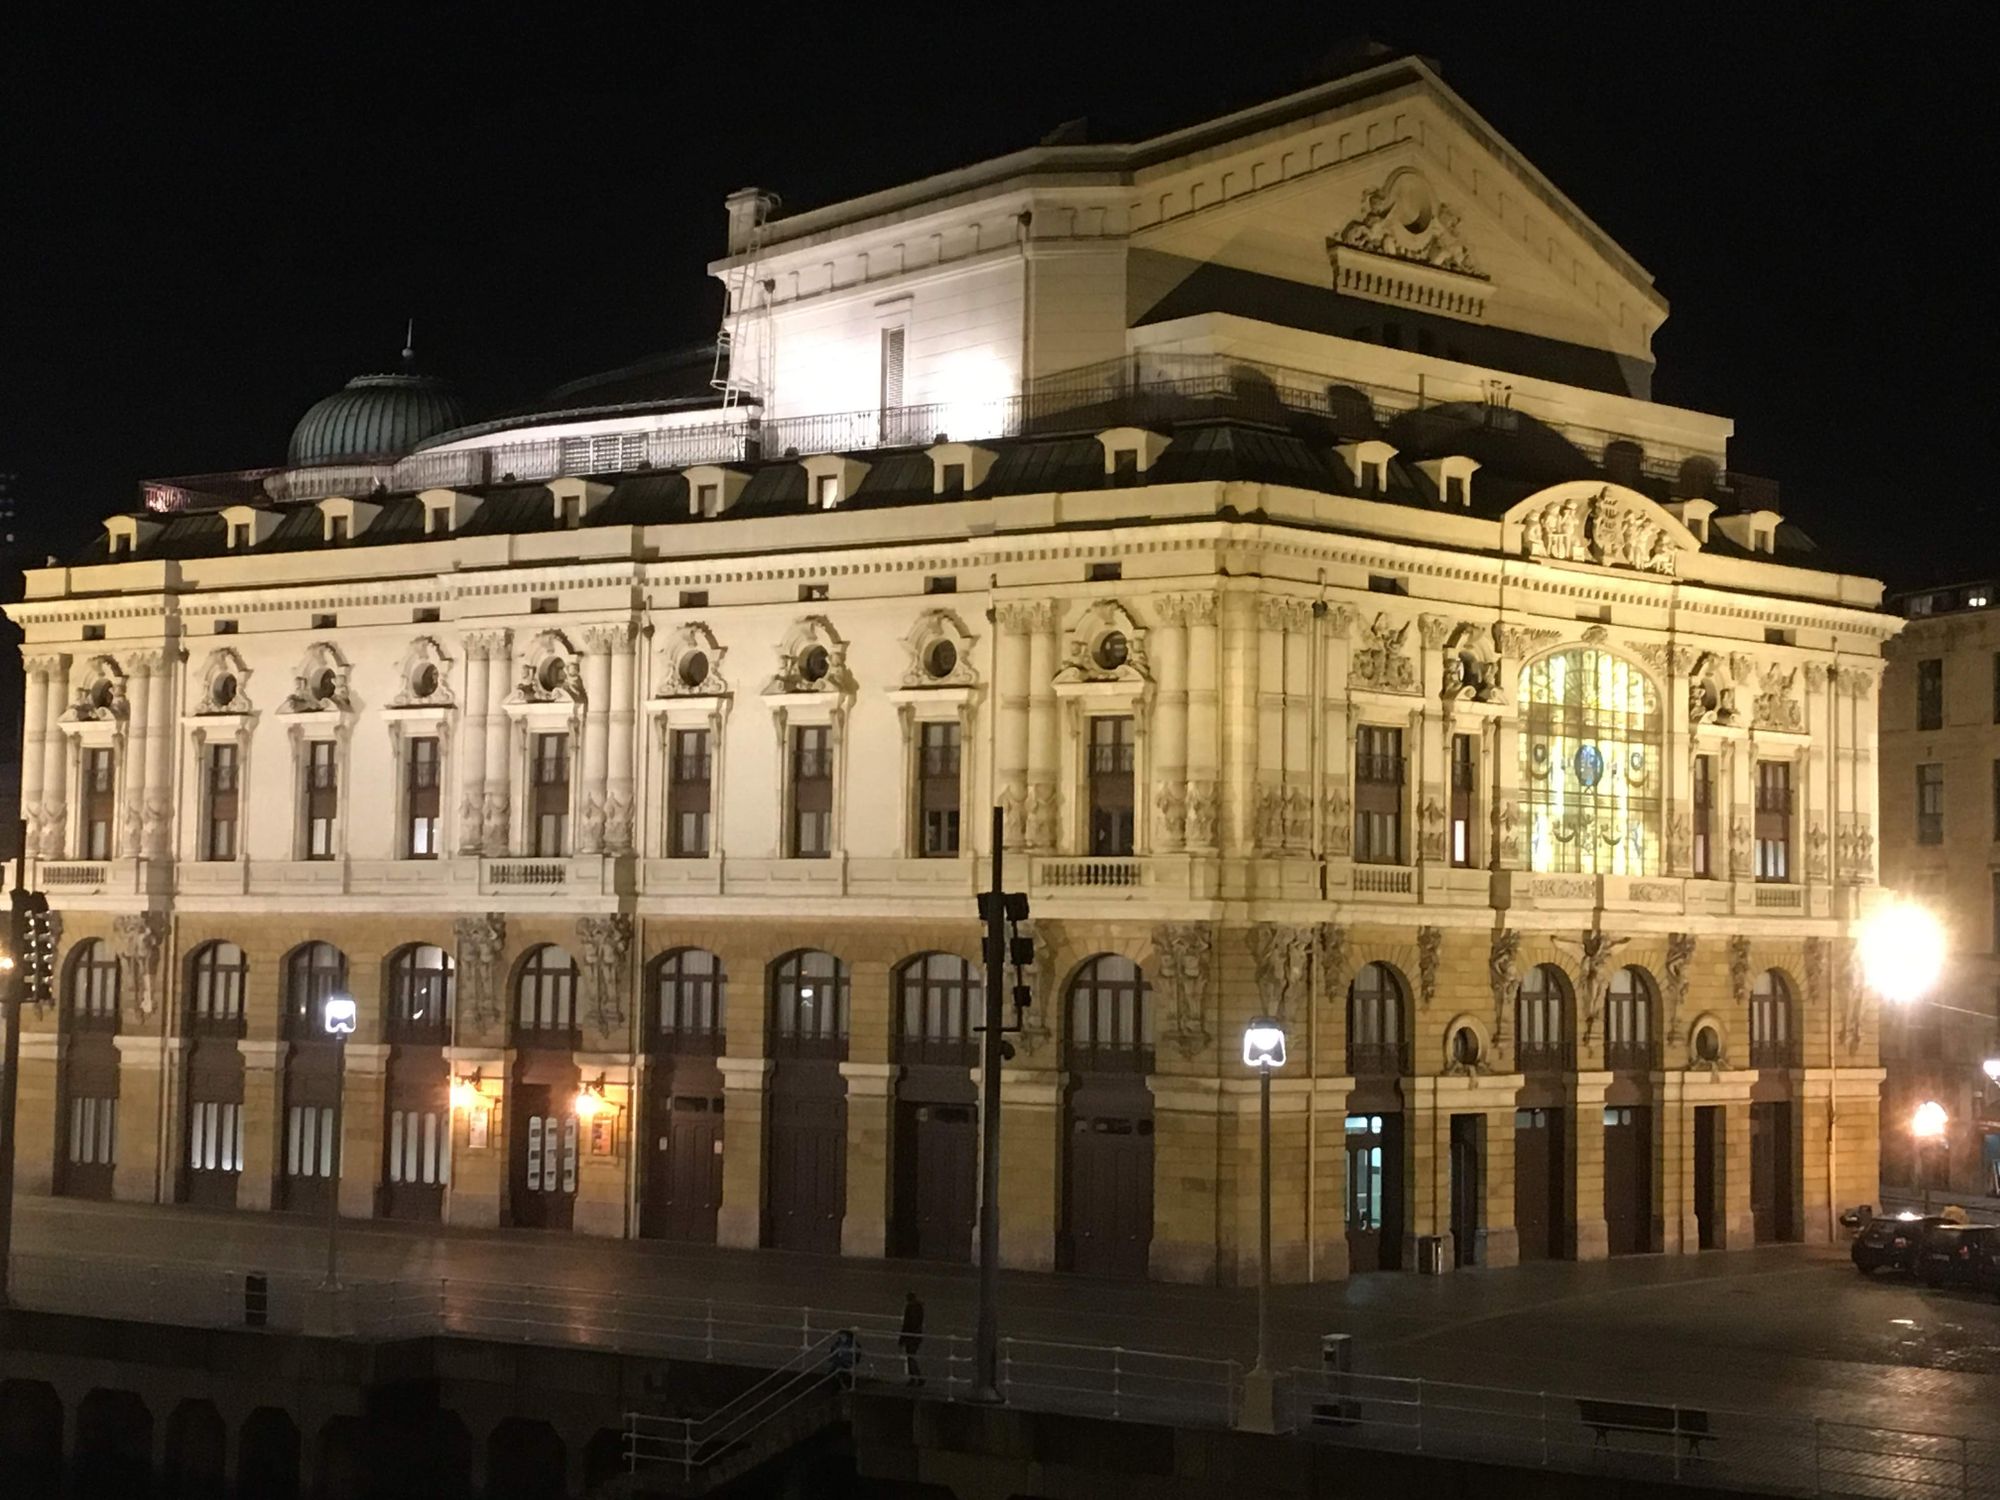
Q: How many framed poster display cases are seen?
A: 2